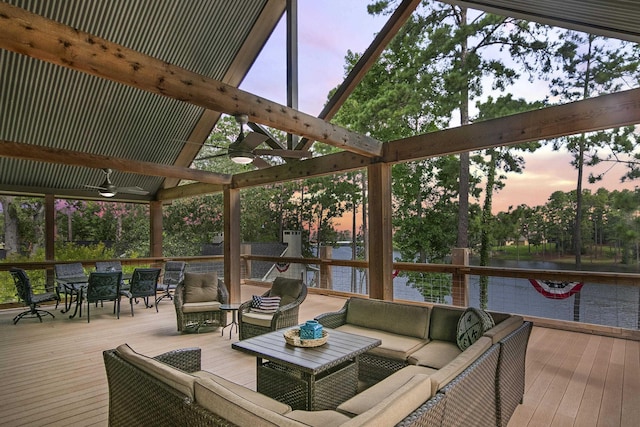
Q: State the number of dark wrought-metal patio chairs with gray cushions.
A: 6